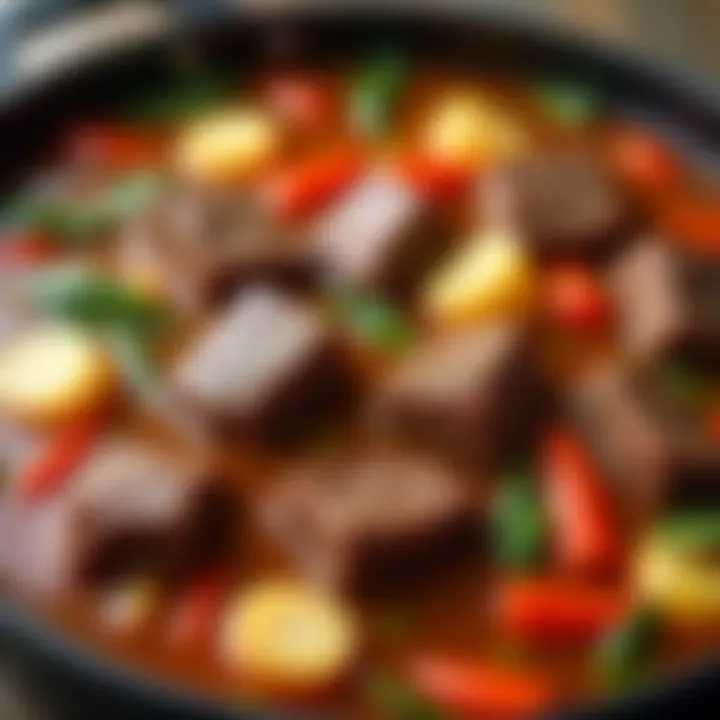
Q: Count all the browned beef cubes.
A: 9